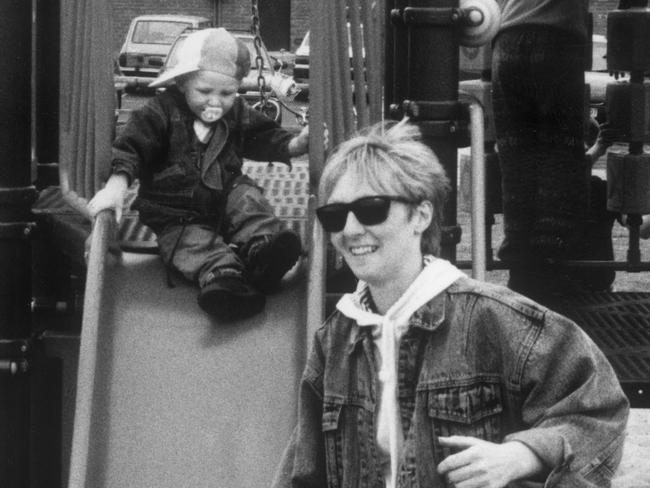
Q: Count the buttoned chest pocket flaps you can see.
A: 2